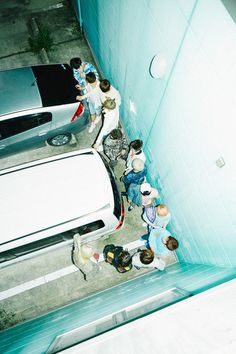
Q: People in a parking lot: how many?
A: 13